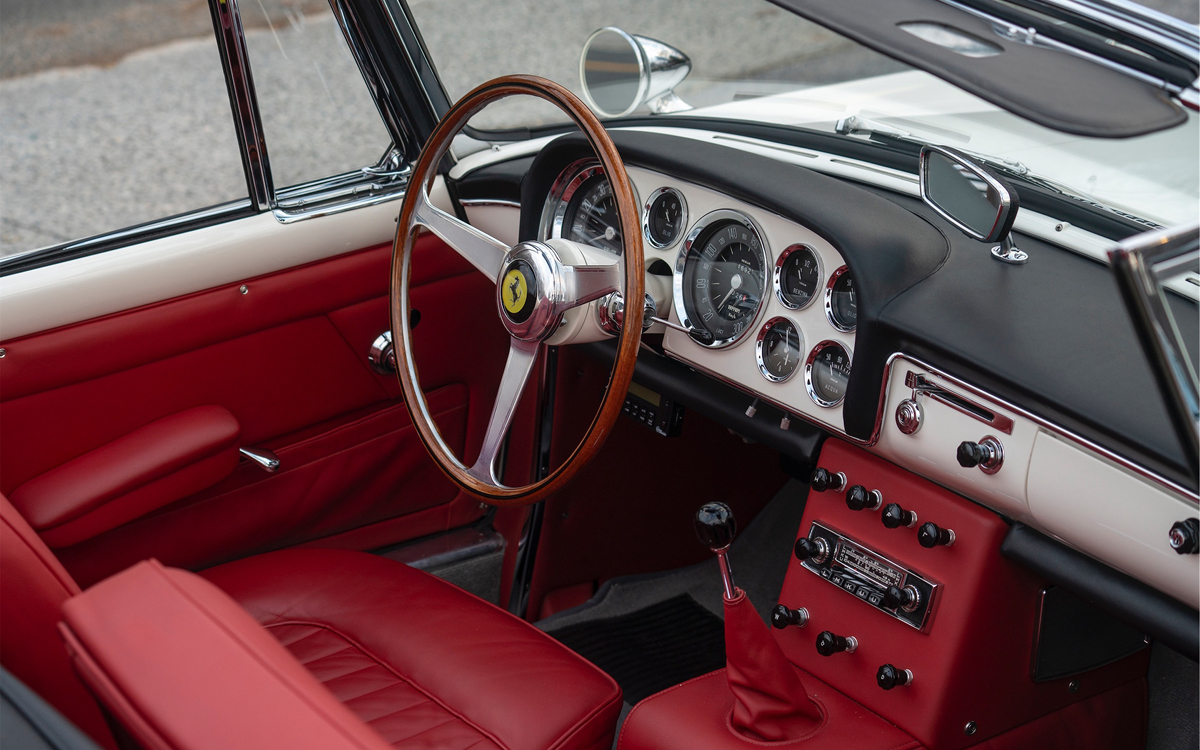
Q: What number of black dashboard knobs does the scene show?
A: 11